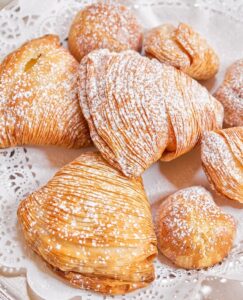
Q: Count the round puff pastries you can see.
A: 3